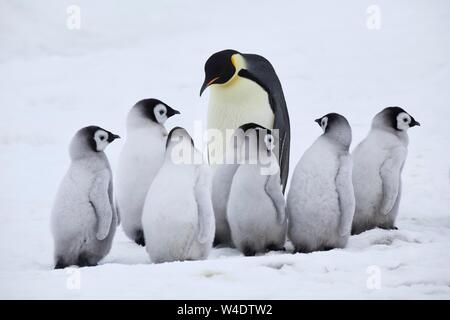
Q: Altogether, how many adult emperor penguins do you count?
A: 1